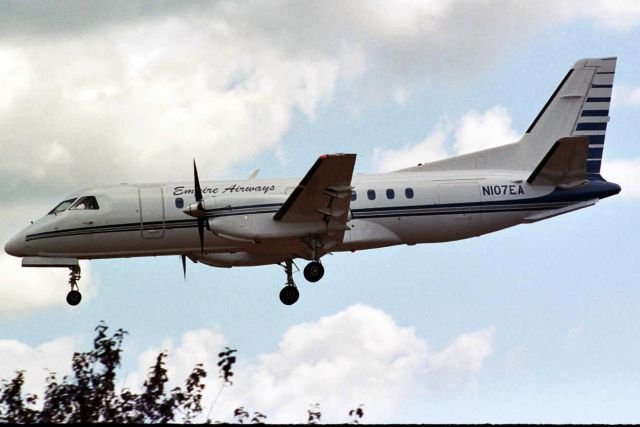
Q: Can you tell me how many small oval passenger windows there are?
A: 5